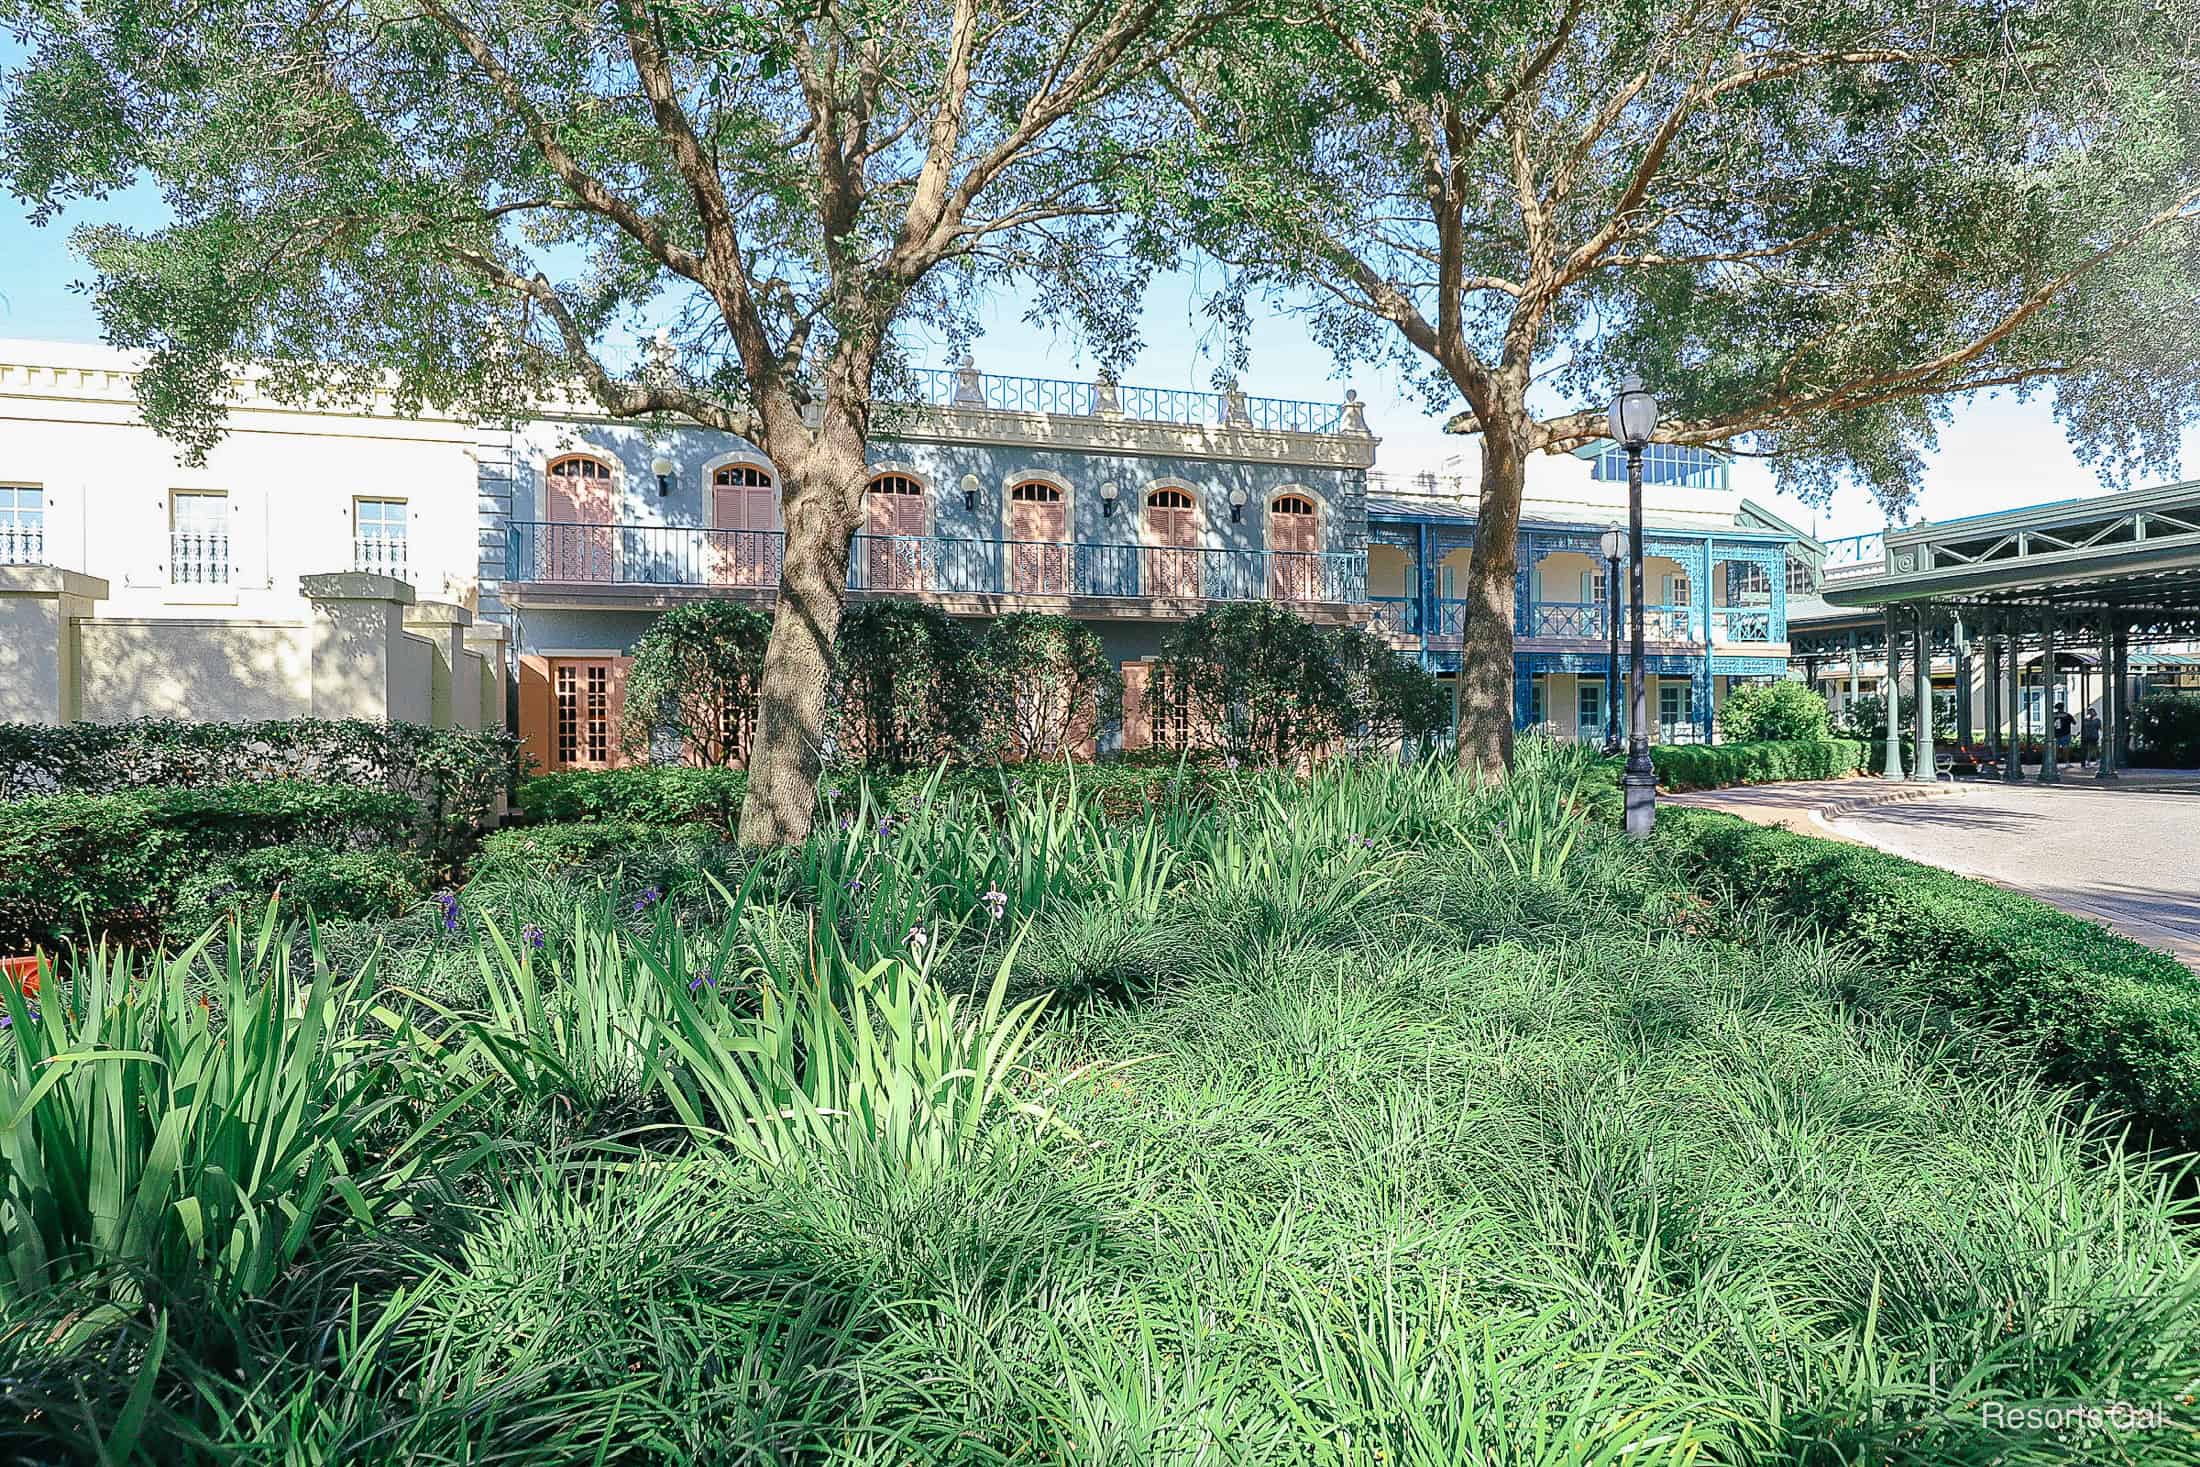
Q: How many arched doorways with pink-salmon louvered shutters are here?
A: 6